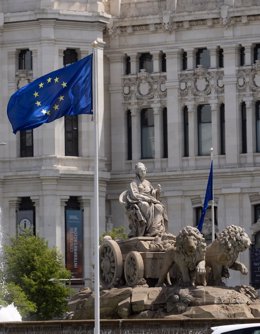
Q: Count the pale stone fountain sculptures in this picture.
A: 3